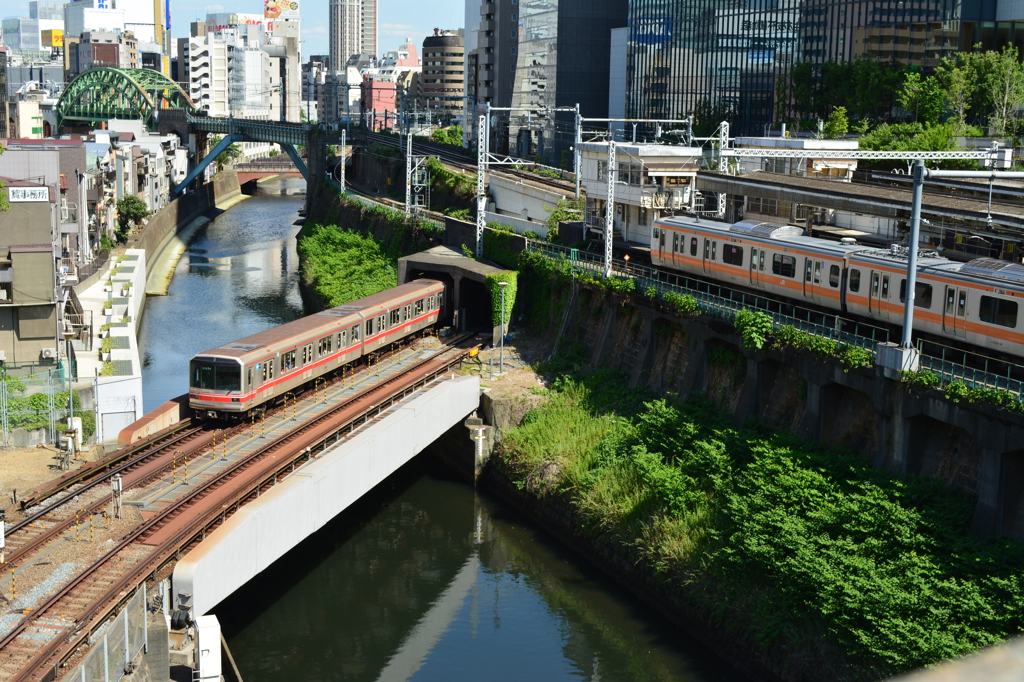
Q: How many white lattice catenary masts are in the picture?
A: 5